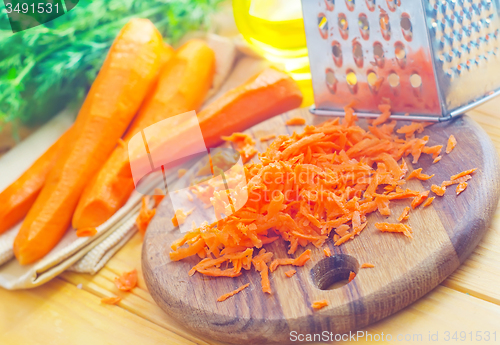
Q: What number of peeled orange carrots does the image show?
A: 4